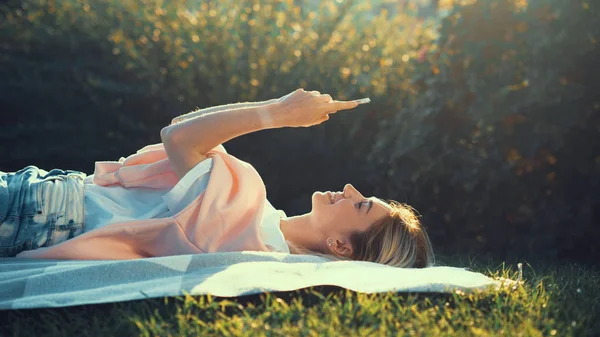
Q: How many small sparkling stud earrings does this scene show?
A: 2